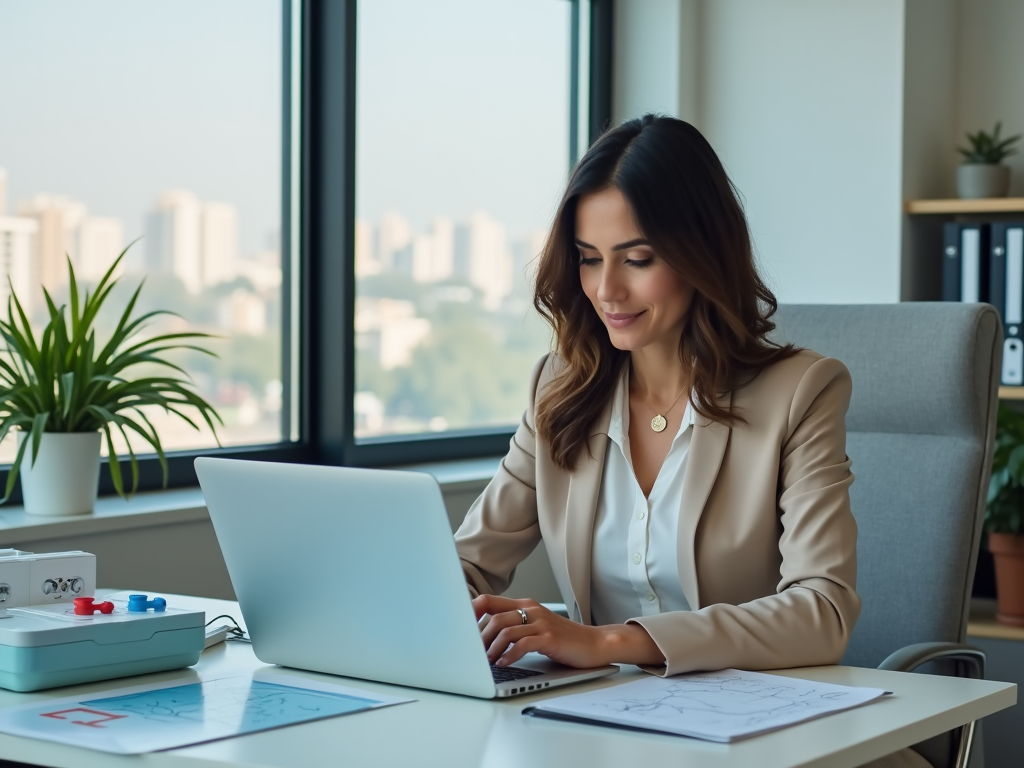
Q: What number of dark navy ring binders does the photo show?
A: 2